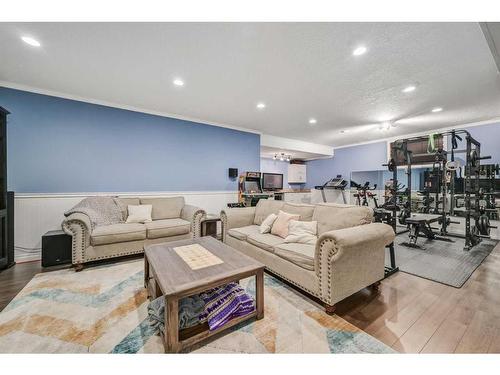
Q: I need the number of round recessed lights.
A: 7